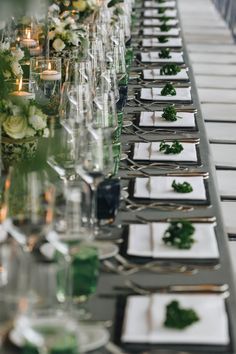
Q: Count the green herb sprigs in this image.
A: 13